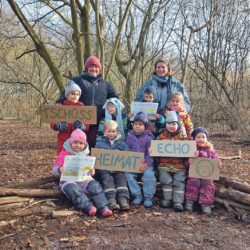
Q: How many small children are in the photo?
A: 9